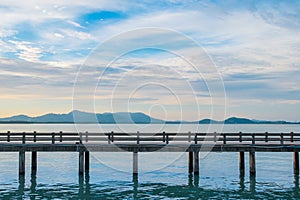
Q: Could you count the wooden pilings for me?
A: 10